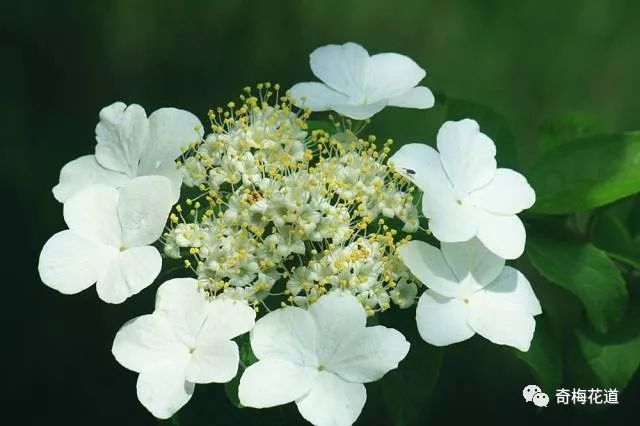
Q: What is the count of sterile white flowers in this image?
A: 7